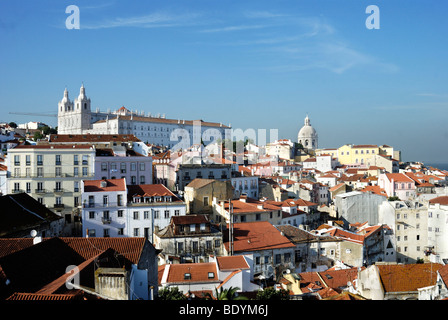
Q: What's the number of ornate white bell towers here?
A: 2